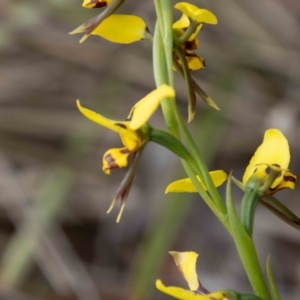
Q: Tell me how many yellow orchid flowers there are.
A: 5